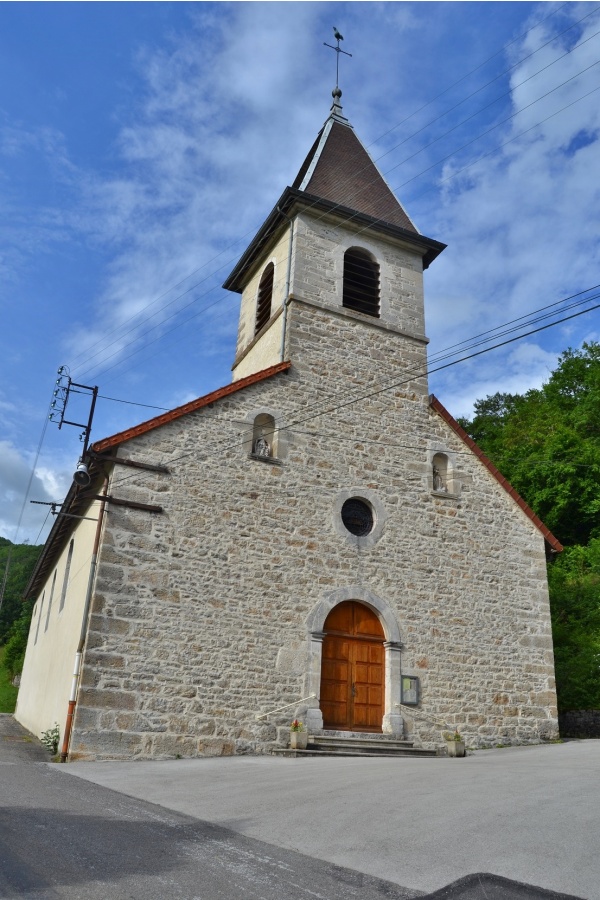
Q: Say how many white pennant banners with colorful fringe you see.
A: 0